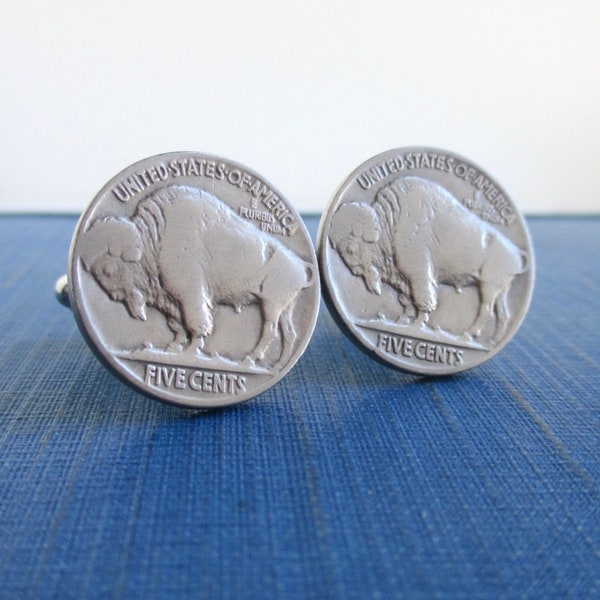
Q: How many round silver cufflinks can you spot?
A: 2